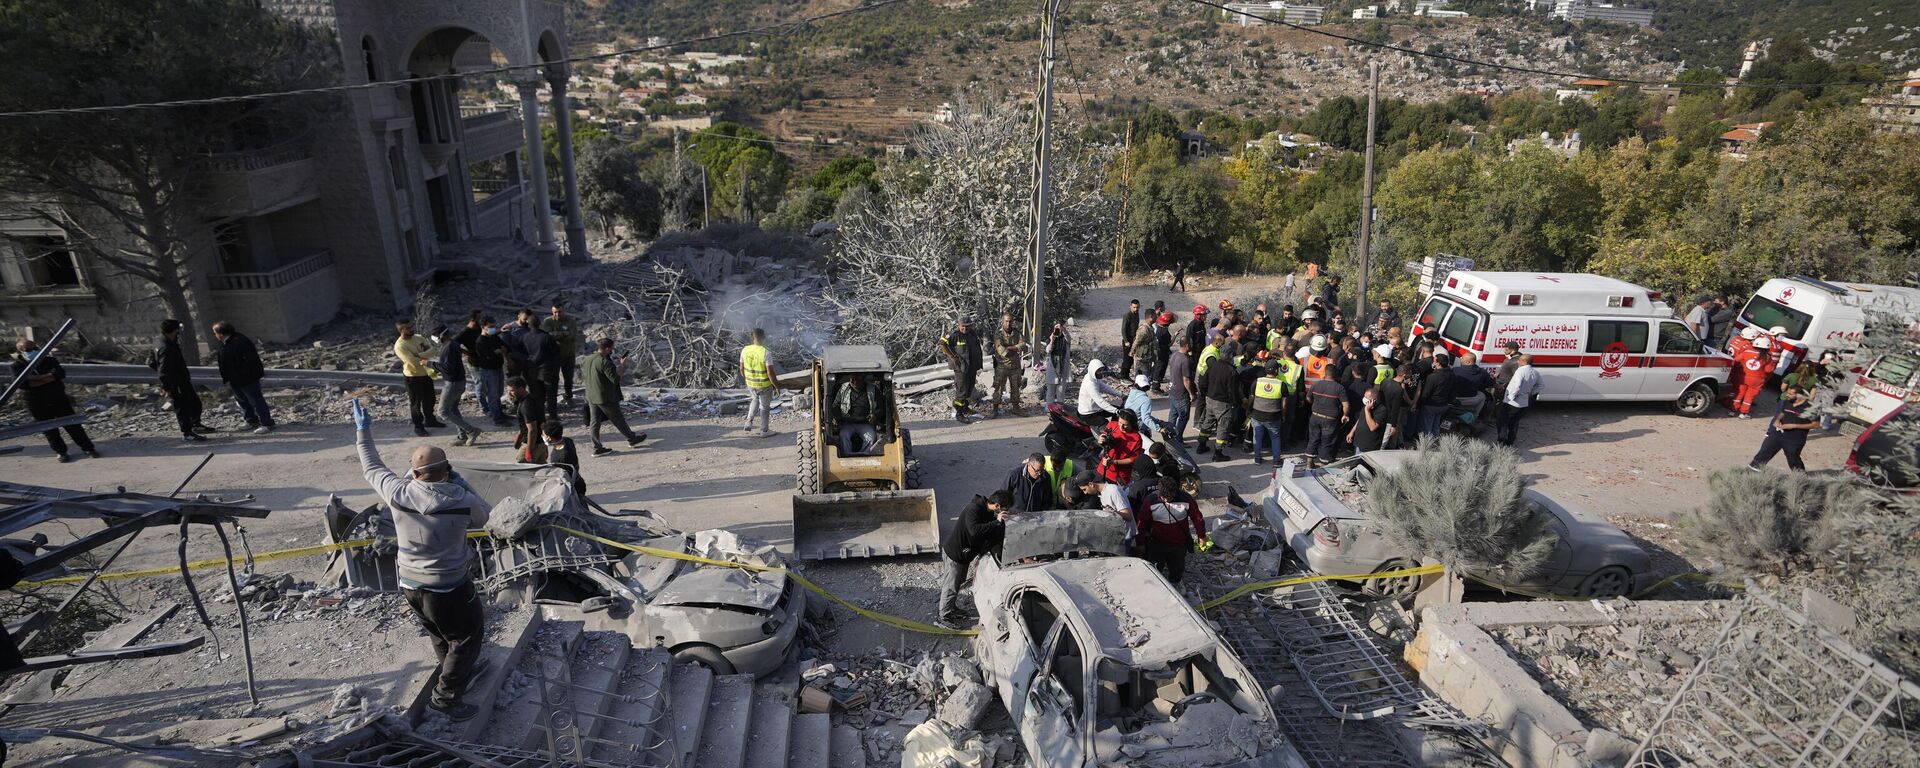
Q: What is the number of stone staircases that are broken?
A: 1